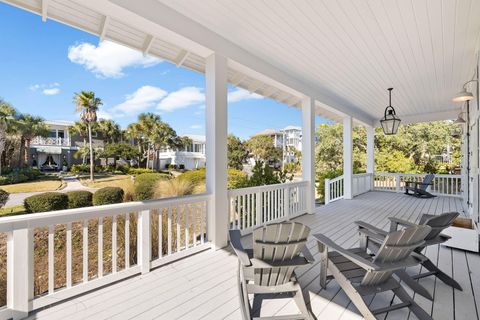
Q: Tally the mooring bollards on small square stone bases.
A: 0